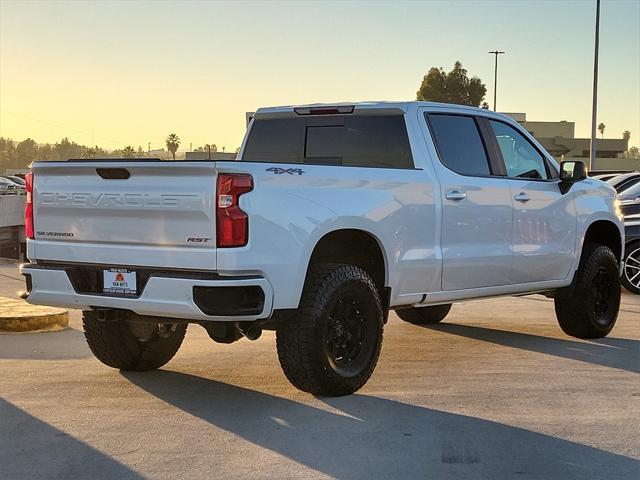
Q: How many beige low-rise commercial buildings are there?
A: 1